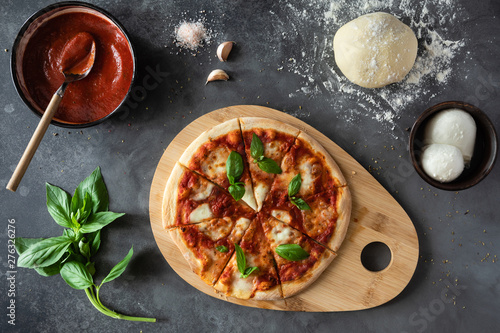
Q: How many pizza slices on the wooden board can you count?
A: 8